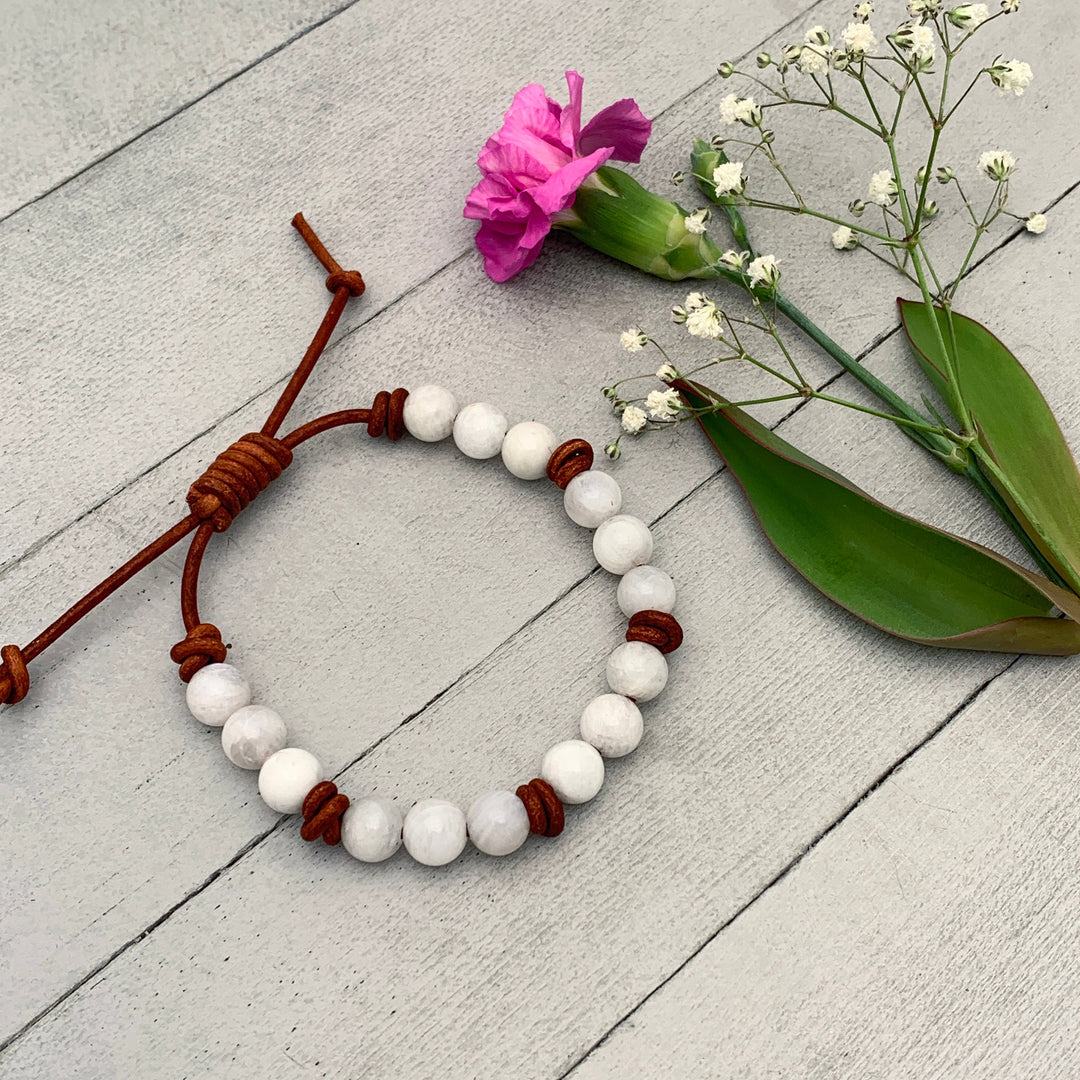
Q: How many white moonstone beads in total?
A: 15